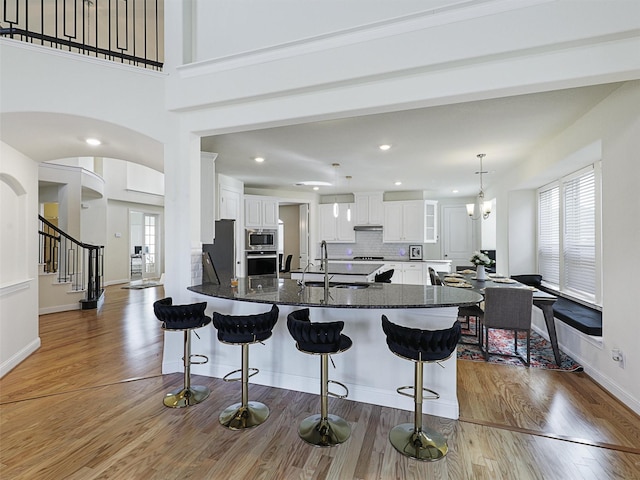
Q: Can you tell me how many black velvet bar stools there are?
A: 4